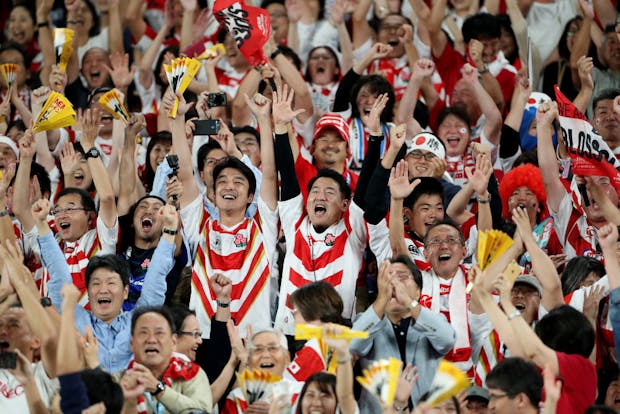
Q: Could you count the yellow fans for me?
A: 11